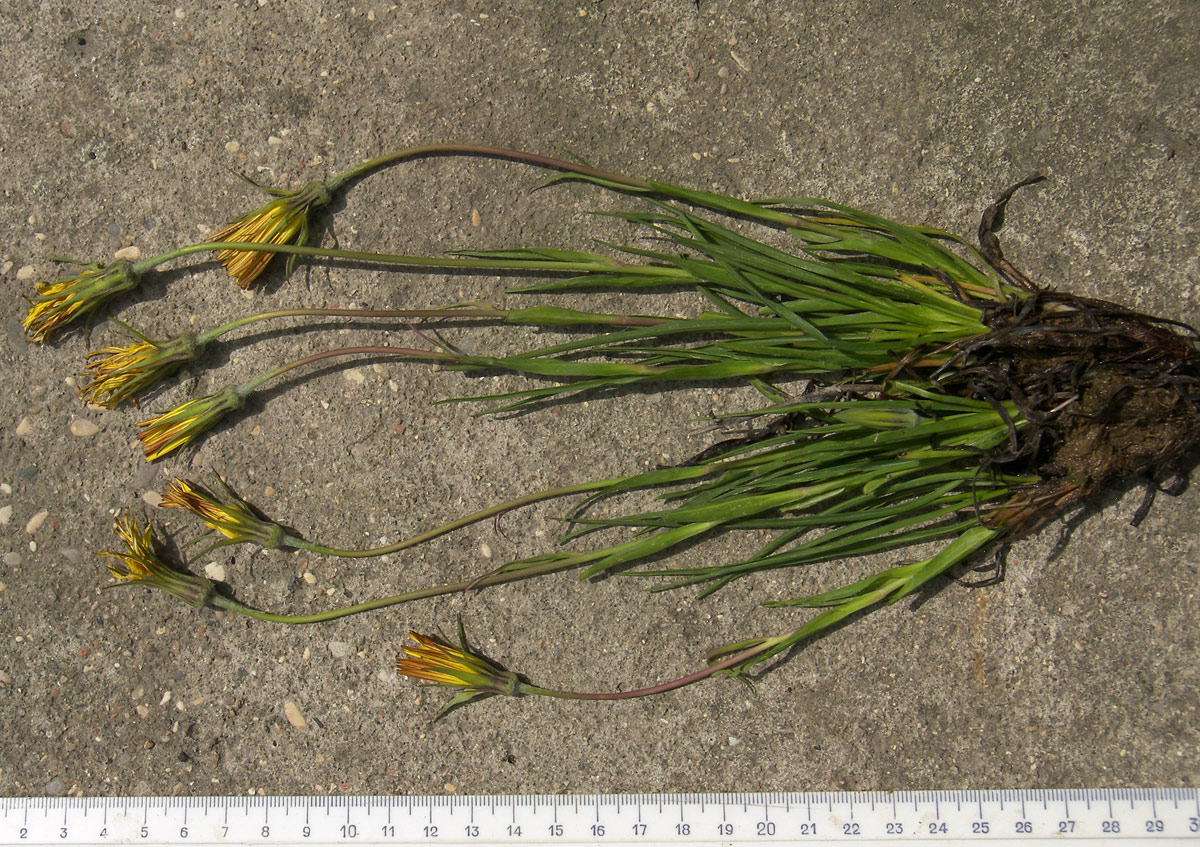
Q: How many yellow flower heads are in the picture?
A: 7